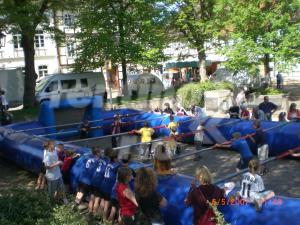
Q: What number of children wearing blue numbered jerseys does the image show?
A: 3